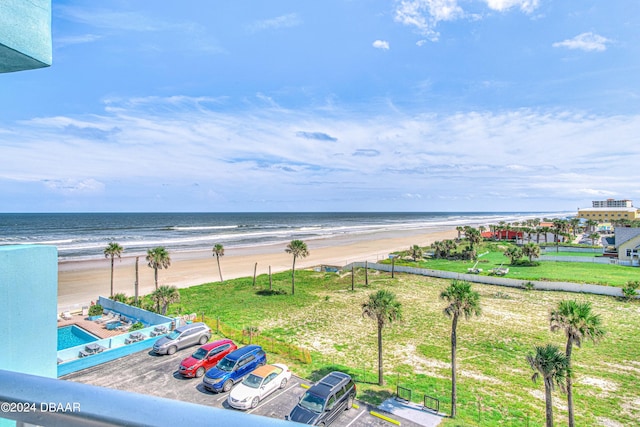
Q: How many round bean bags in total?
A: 0